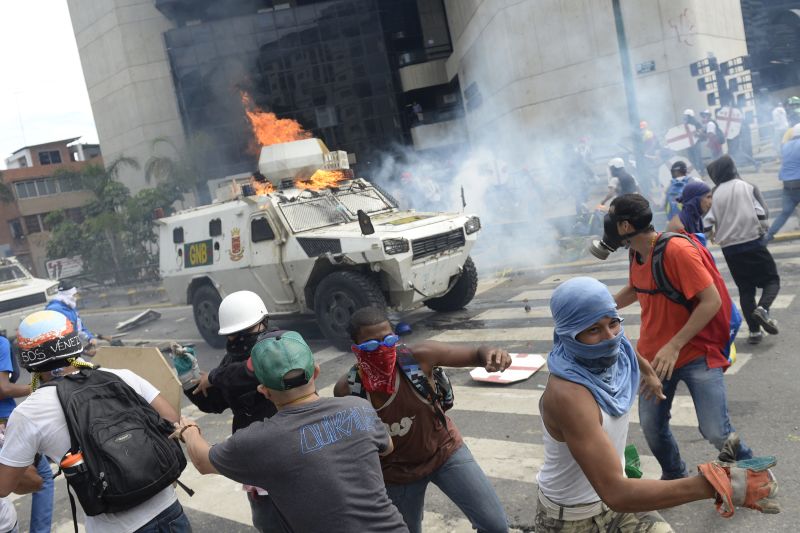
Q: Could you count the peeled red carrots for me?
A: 0